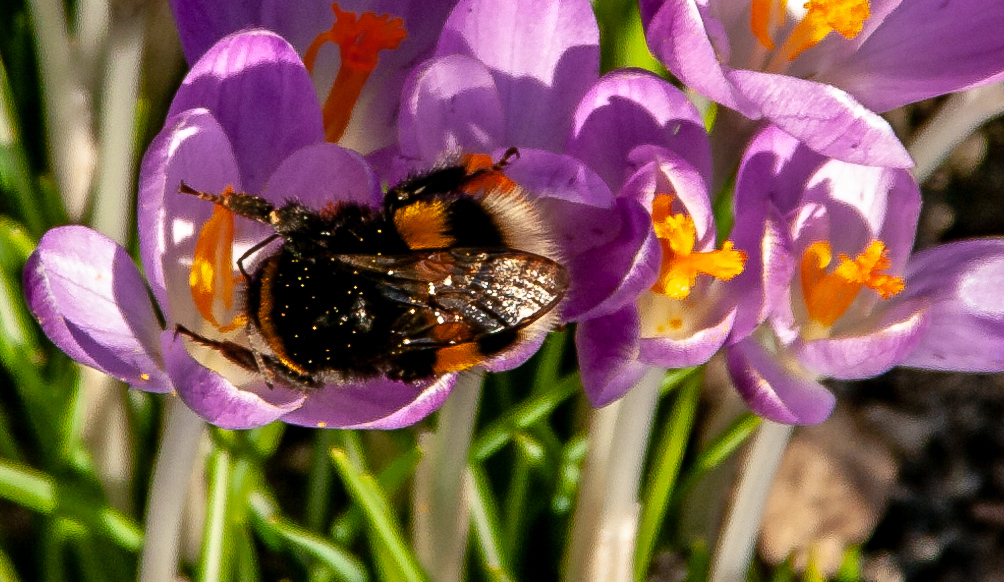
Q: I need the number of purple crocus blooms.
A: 6